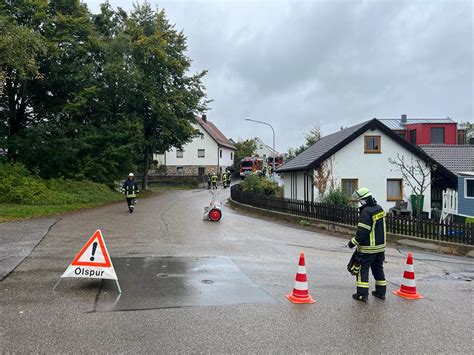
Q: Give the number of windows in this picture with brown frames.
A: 3